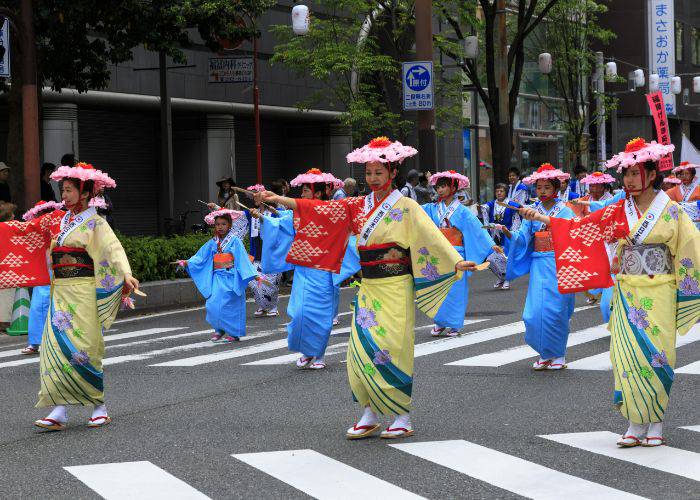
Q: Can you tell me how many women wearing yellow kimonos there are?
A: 3